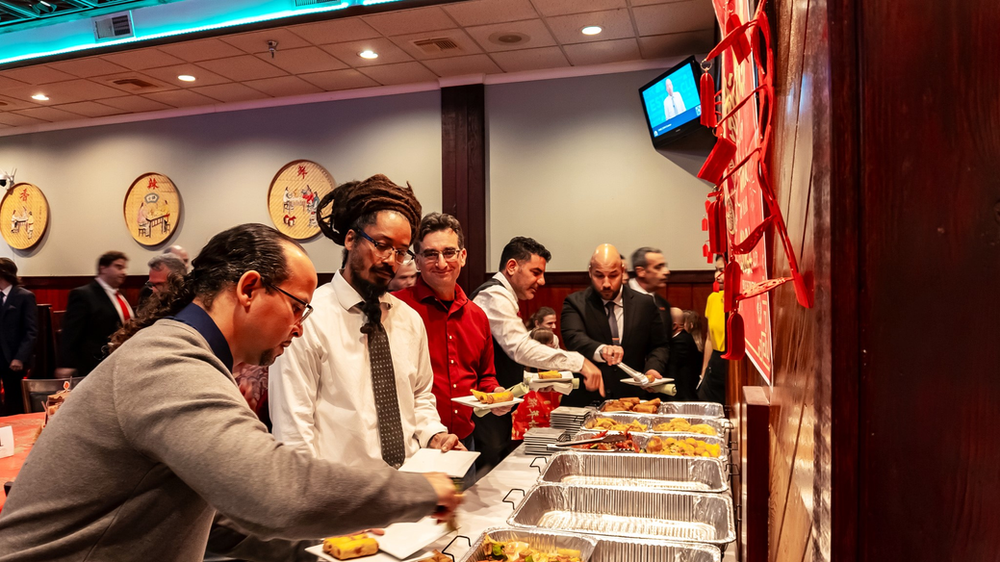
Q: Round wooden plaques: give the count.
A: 3